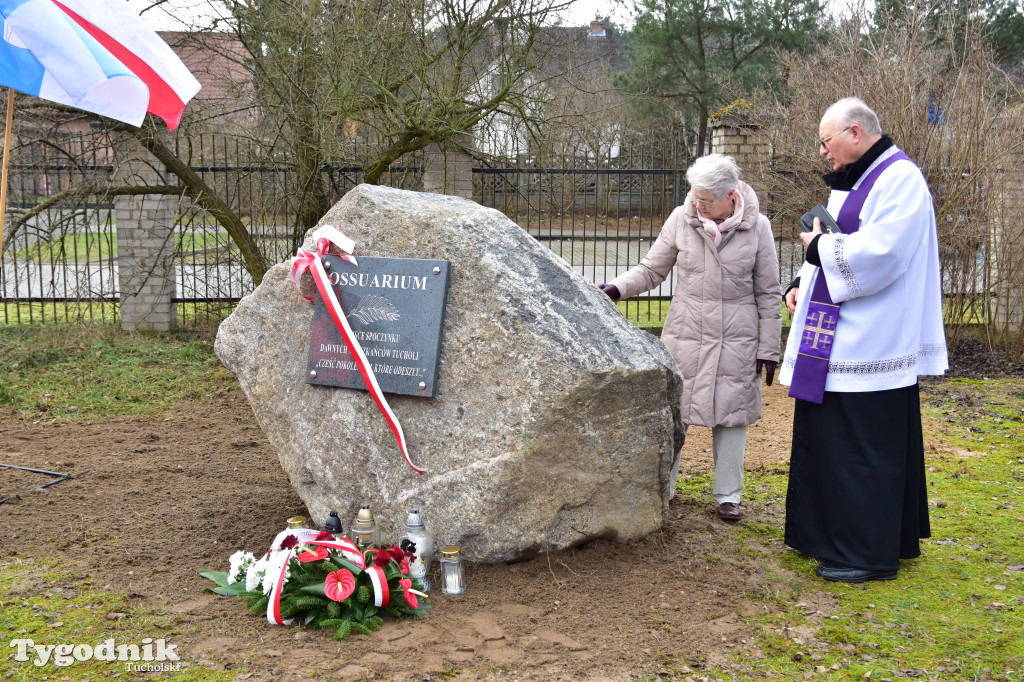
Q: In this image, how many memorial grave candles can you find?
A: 5